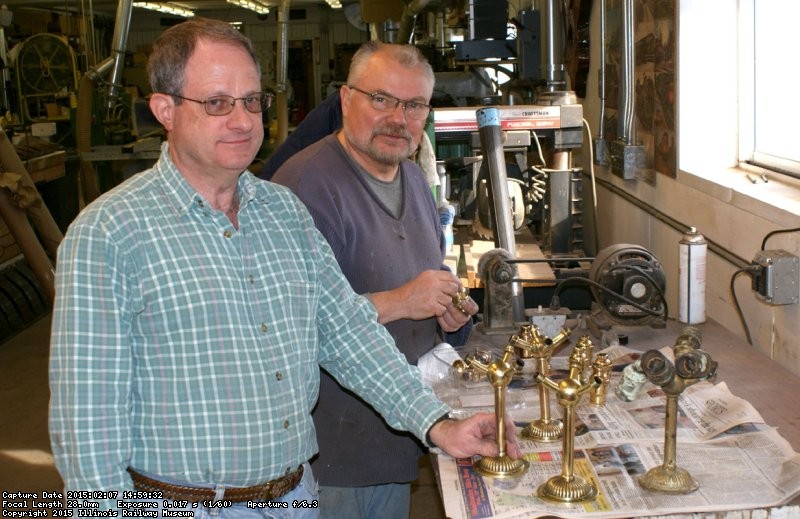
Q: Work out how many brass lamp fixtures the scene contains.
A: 4